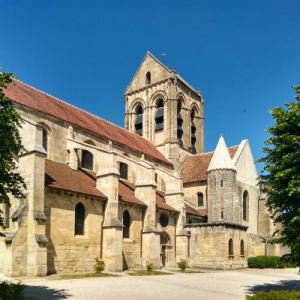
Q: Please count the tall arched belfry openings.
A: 4